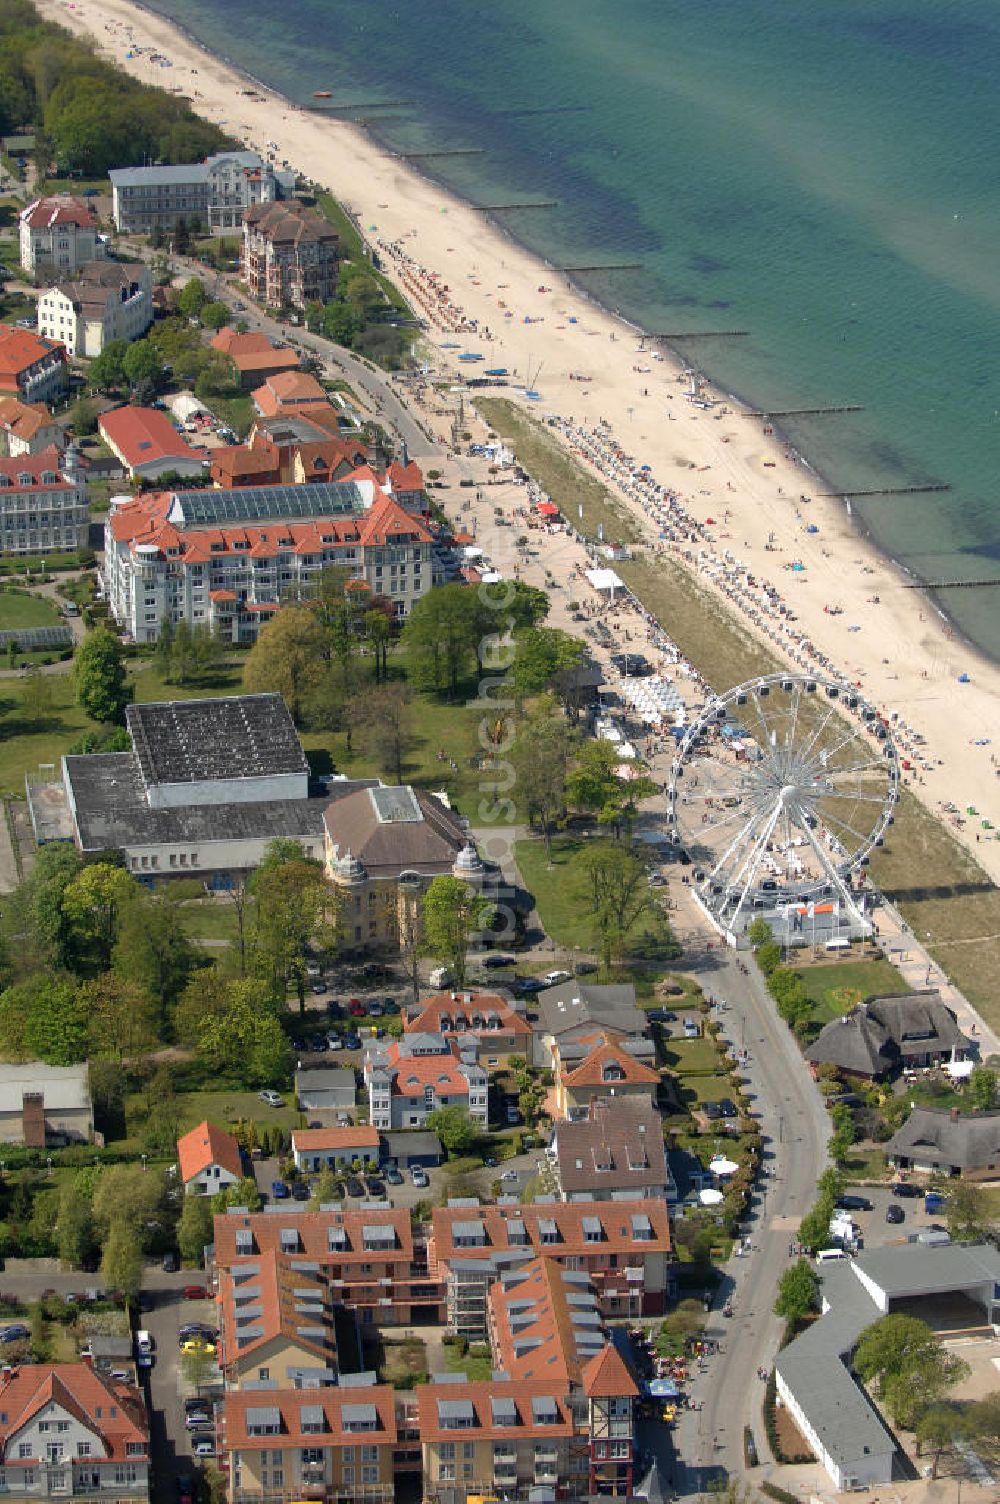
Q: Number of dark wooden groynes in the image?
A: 8